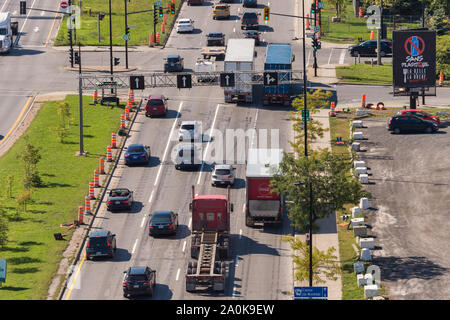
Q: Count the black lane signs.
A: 4